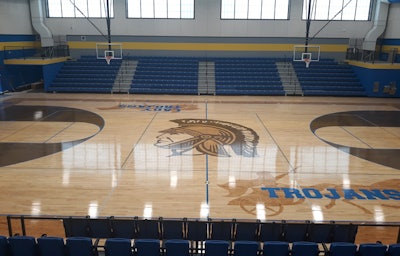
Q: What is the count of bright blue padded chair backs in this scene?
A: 14